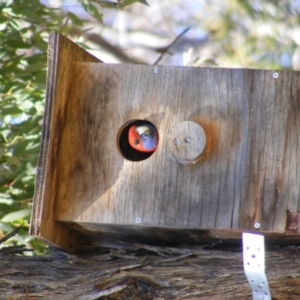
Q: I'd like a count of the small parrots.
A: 1